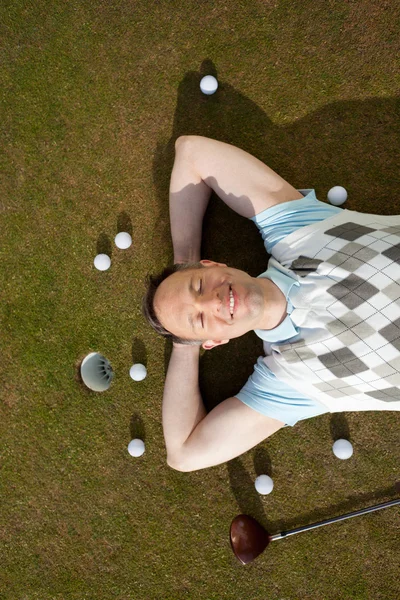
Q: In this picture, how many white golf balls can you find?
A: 8